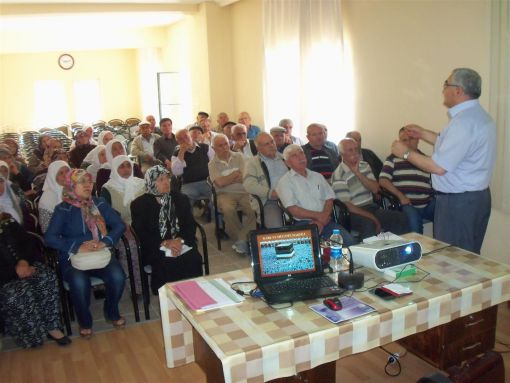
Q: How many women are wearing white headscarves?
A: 8